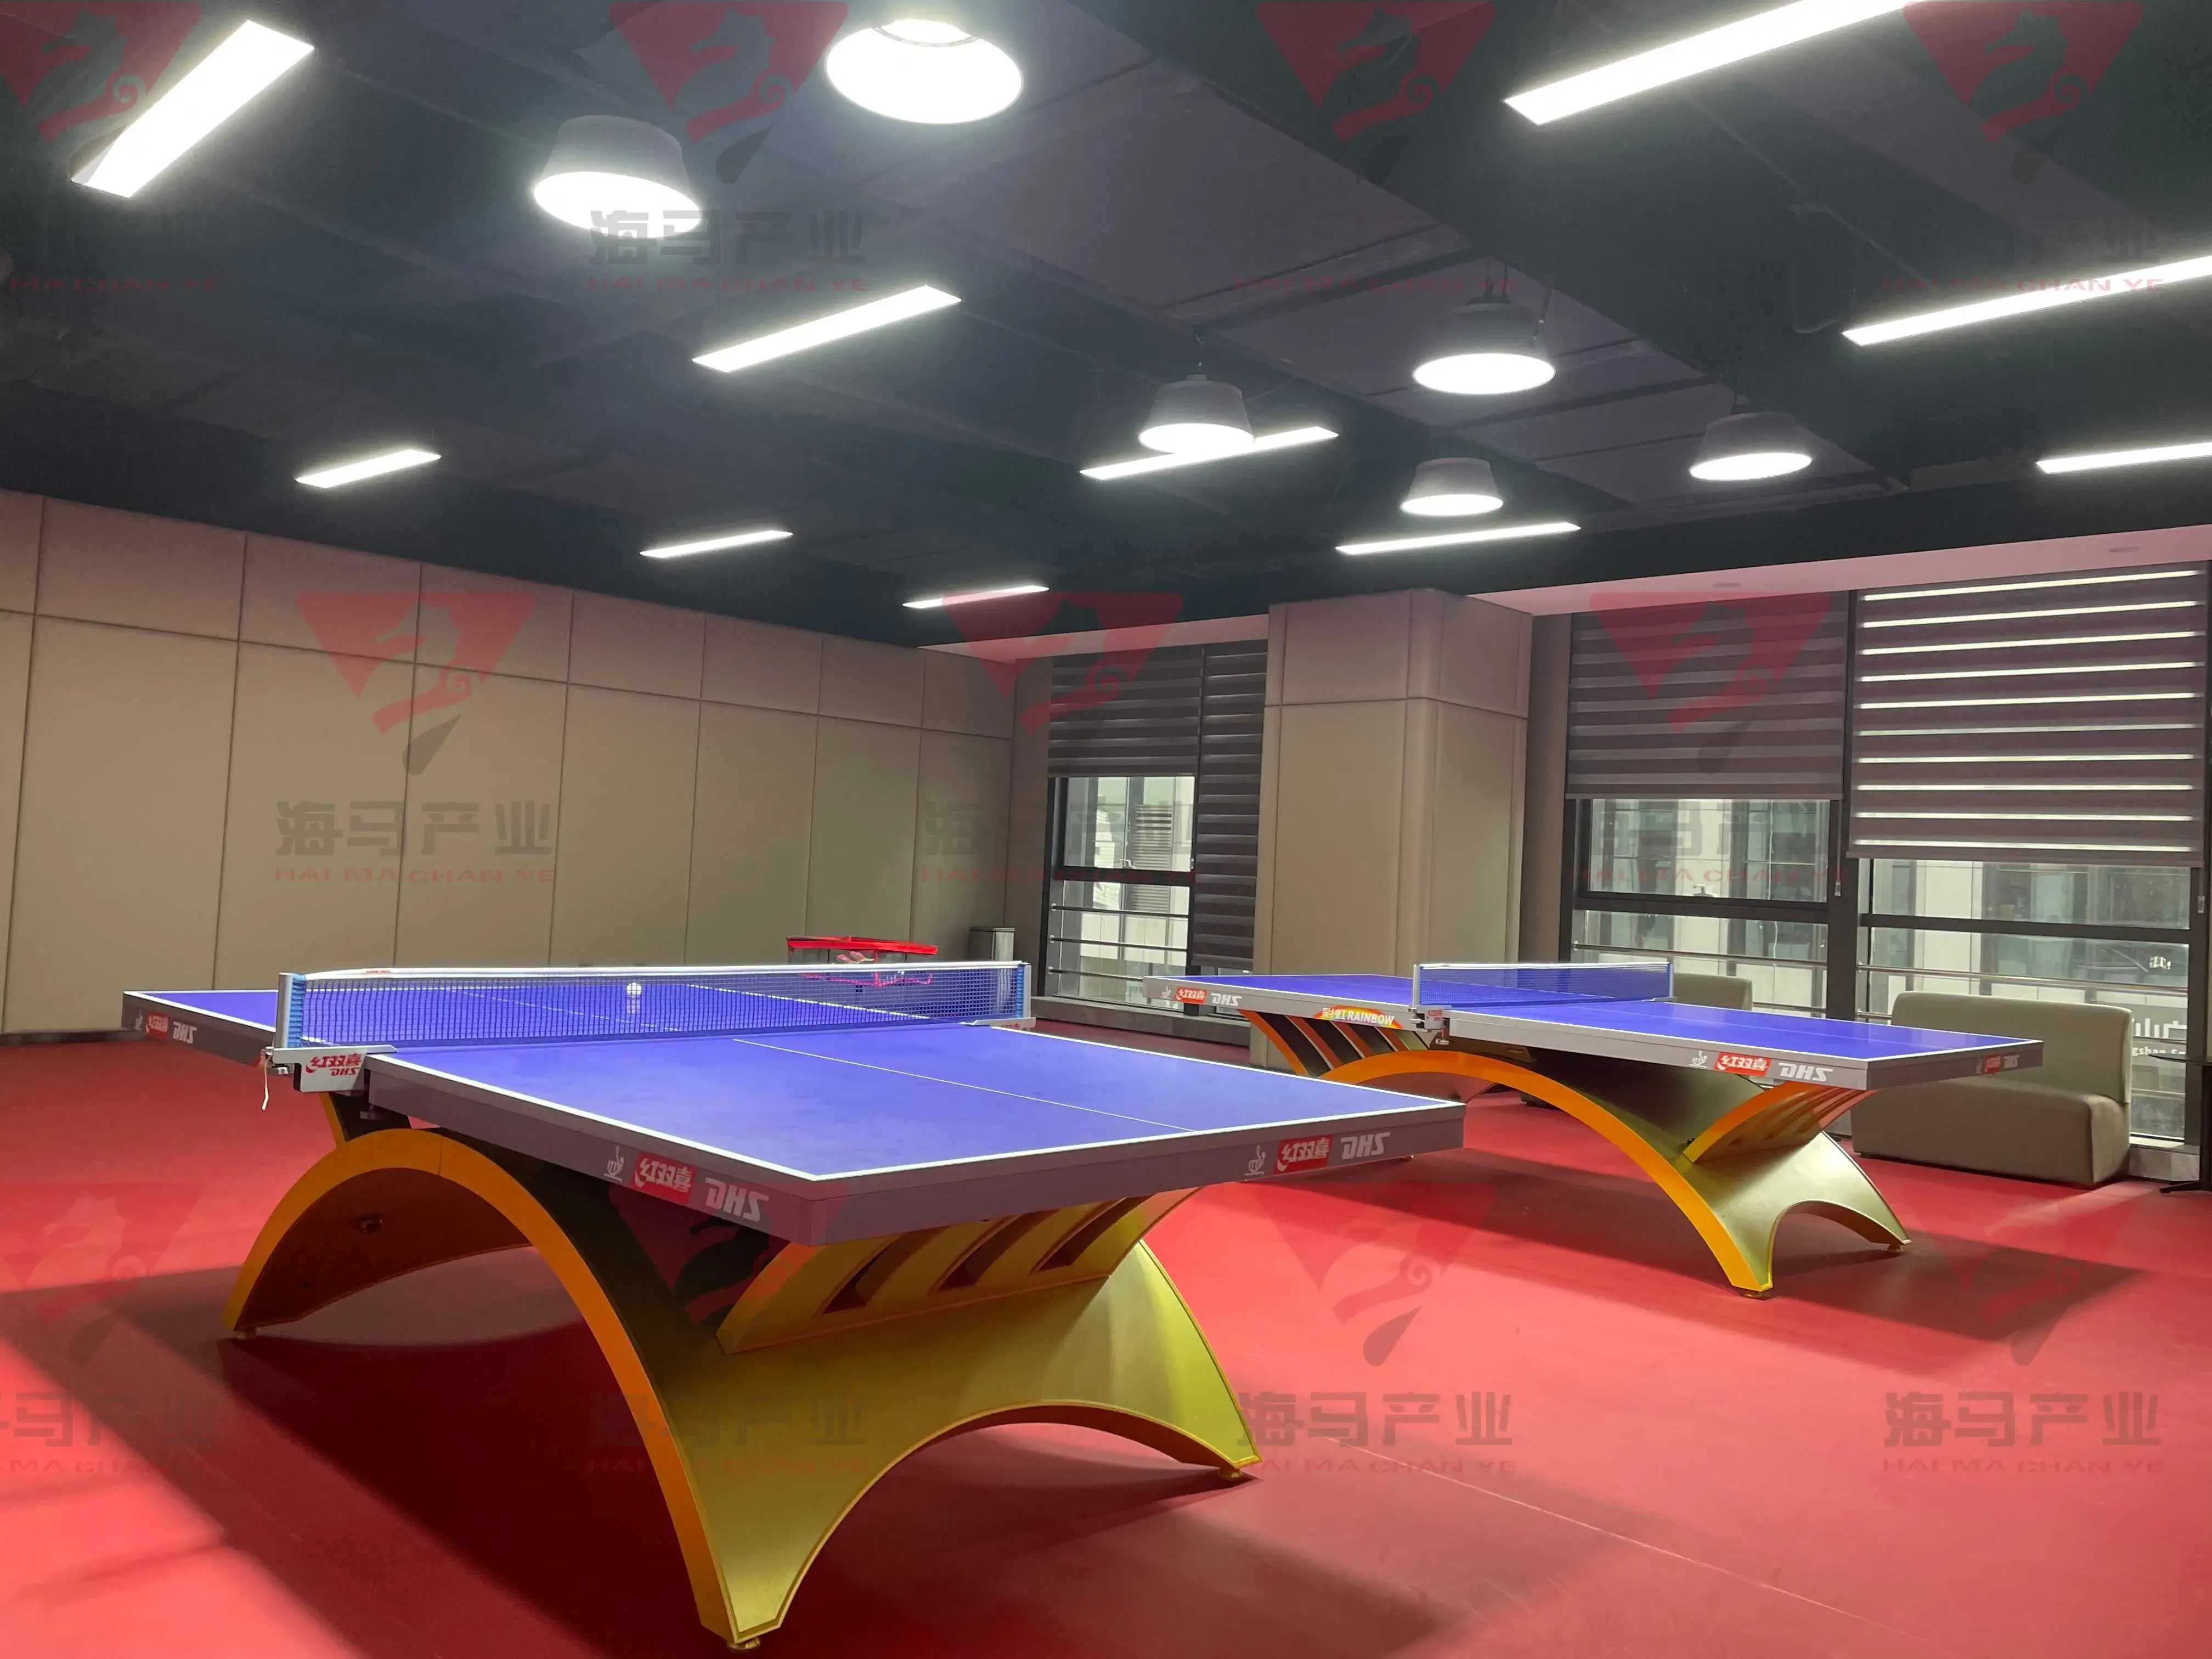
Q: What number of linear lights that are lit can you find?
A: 10